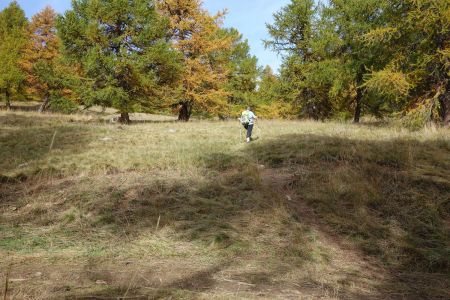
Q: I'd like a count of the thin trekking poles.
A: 2